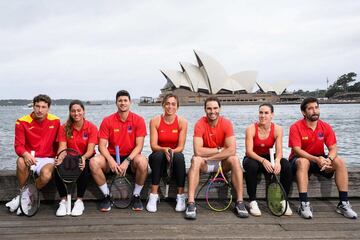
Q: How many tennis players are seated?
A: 7